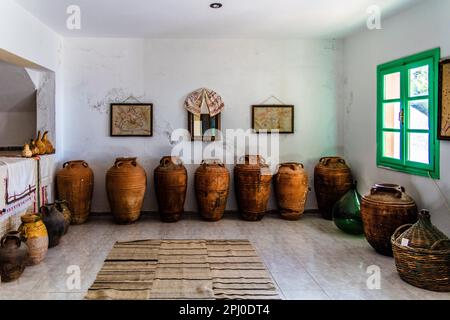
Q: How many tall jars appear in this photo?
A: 7